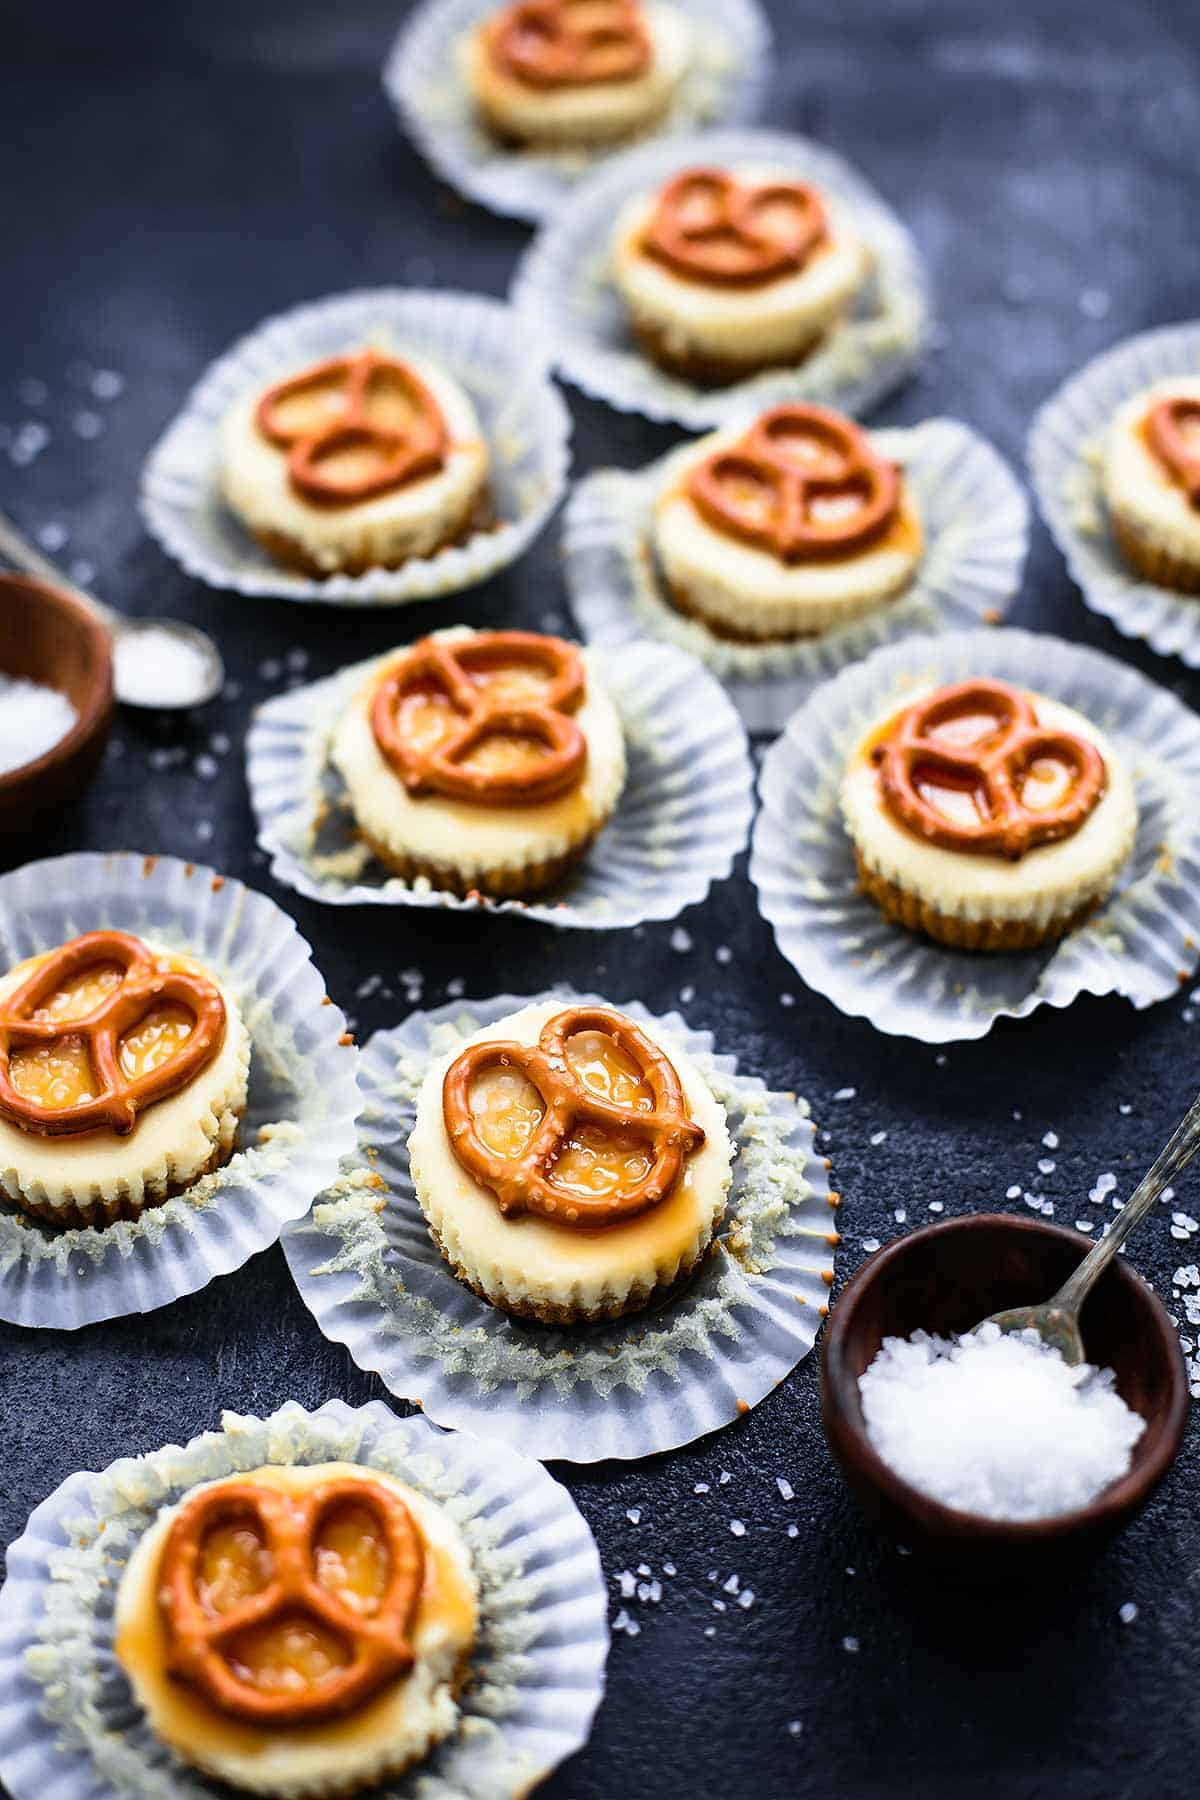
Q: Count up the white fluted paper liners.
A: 10